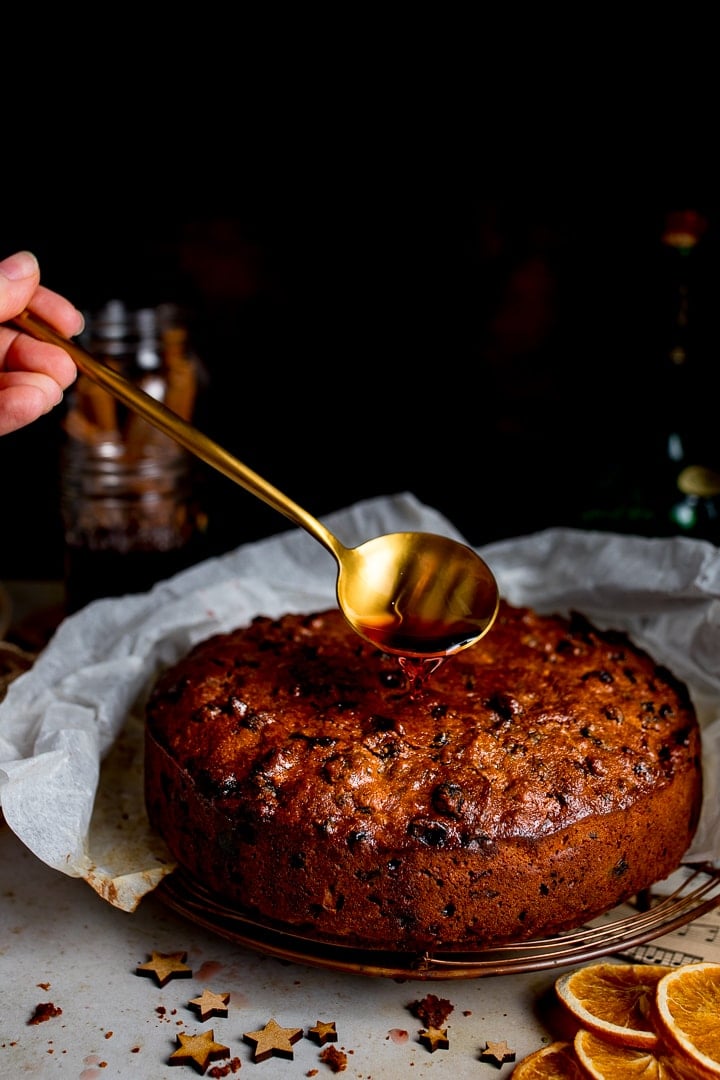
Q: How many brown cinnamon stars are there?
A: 7